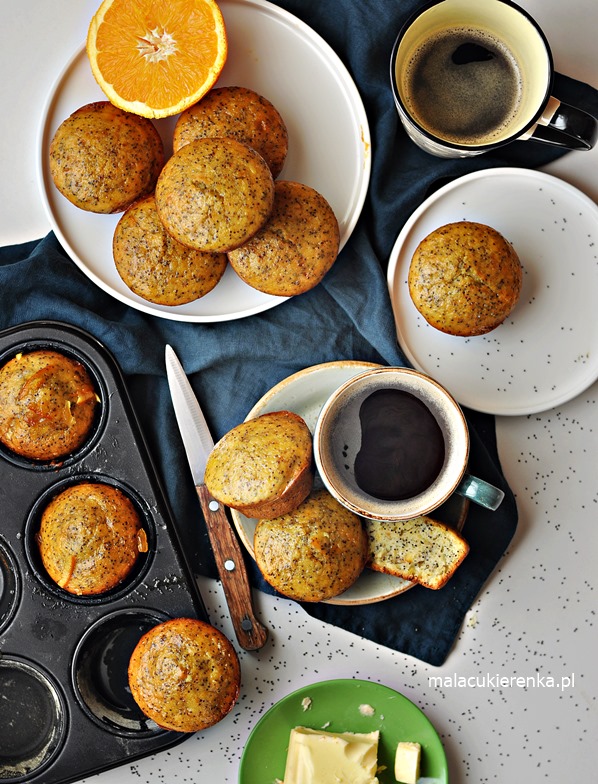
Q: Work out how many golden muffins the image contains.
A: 11